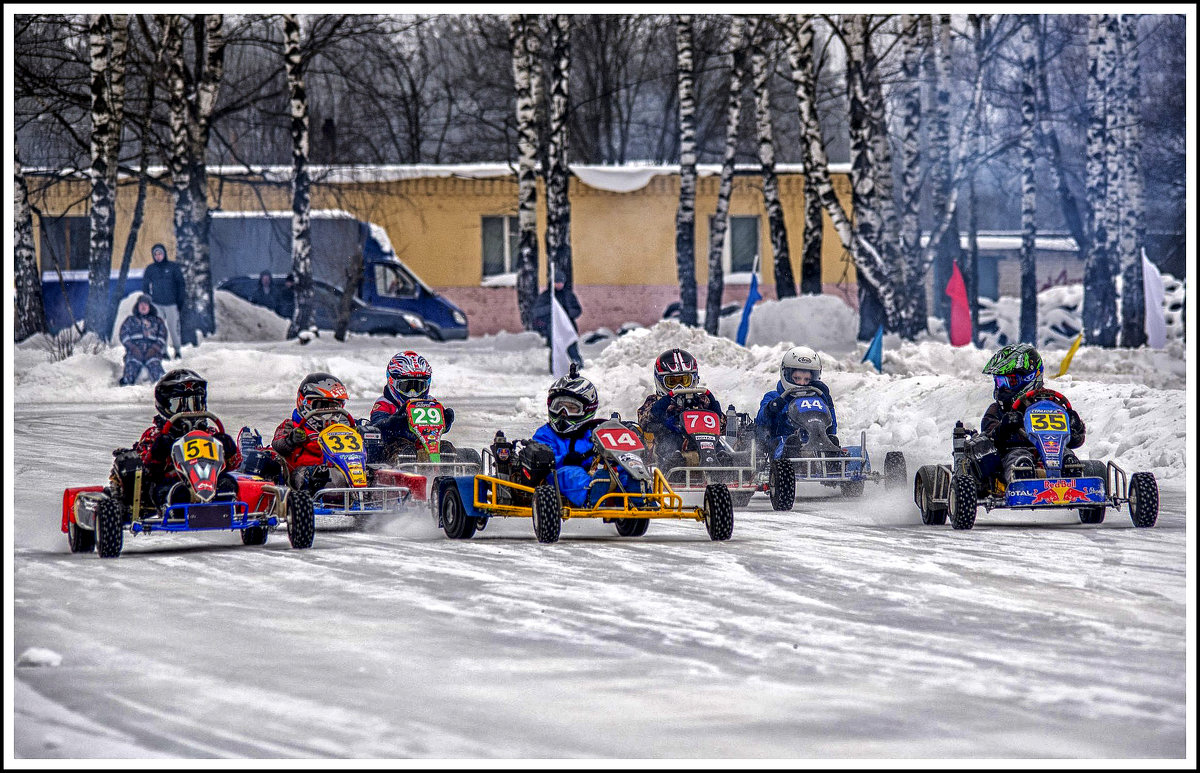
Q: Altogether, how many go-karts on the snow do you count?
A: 7